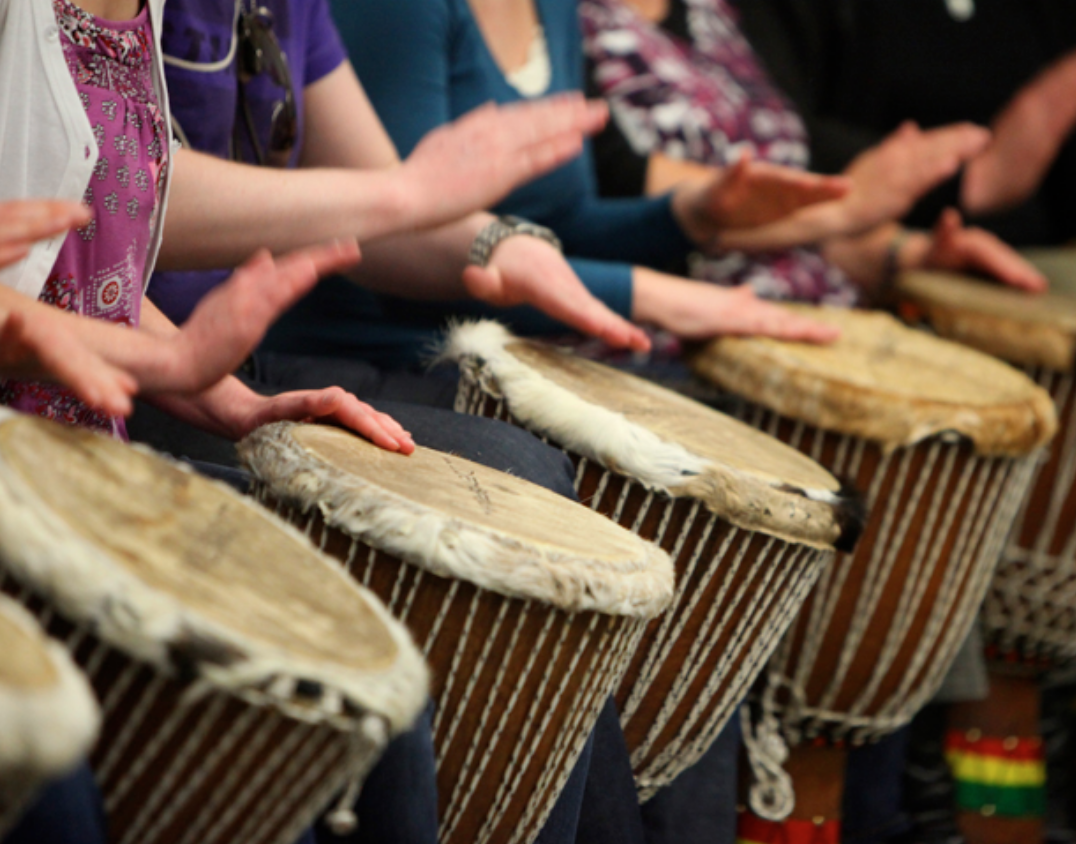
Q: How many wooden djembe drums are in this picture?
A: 6